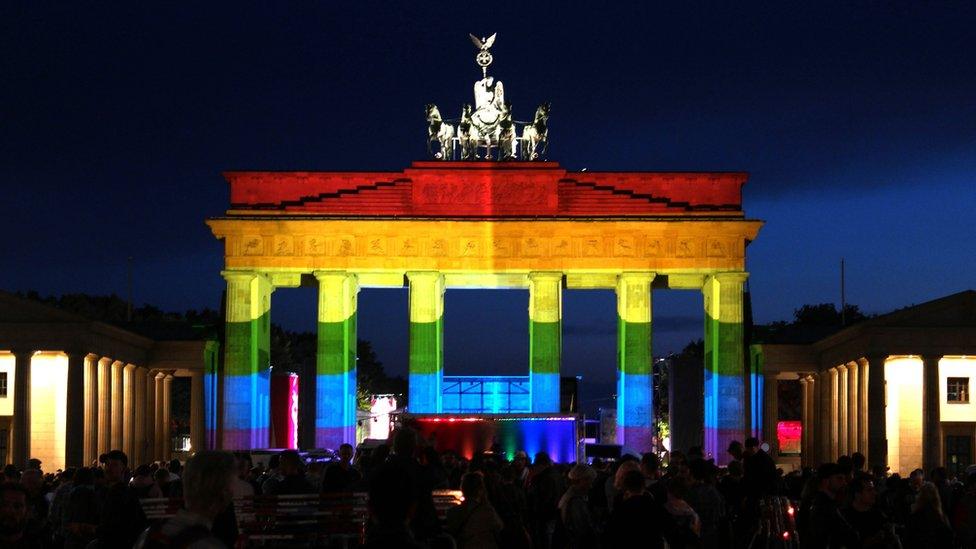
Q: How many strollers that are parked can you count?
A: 0